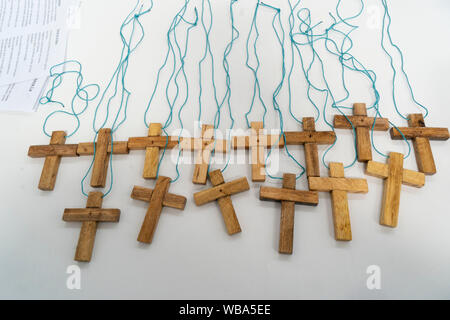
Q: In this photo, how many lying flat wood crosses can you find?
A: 14